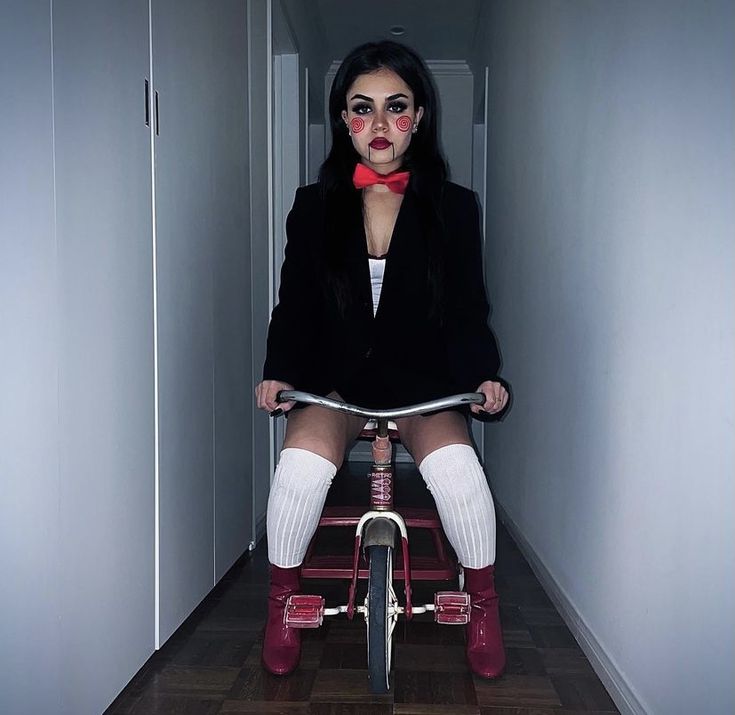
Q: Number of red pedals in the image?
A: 2